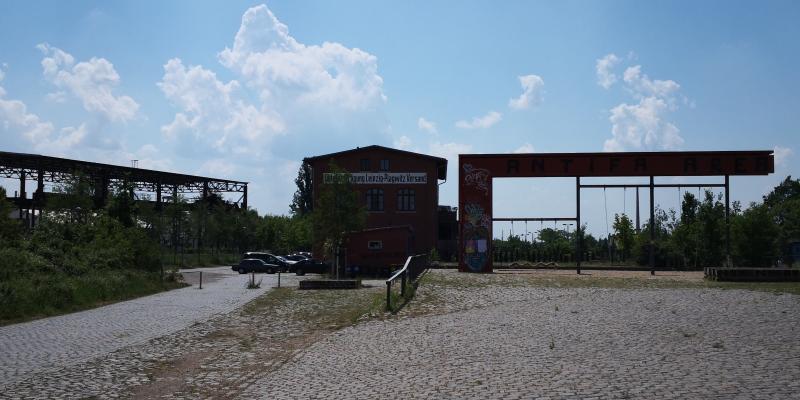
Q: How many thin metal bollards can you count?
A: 3